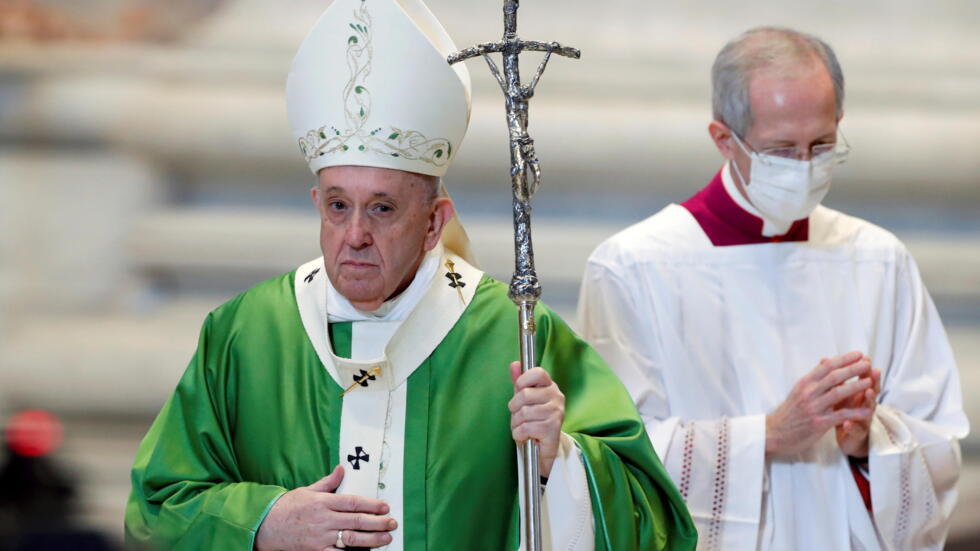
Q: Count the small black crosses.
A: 4